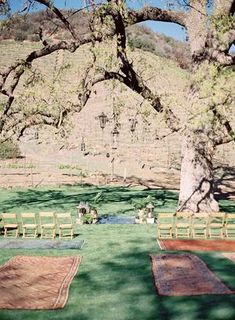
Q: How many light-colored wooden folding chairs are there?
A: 9